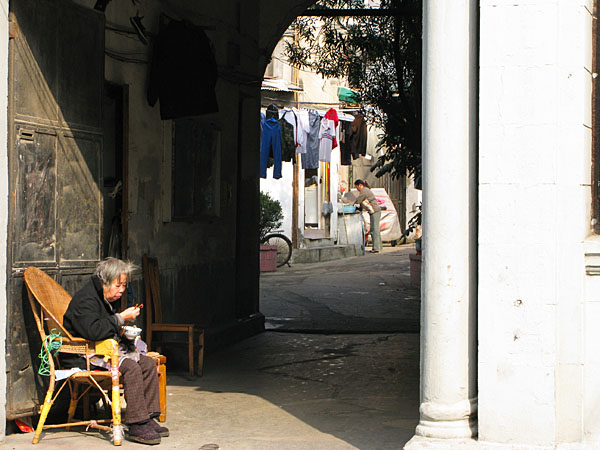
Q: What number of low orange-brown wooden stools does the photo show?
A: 1